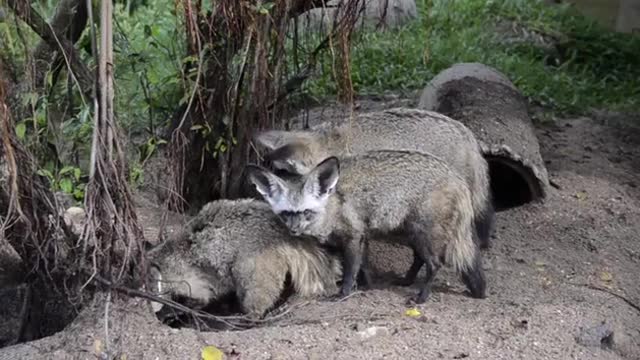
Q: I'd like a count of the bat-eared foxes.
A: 3